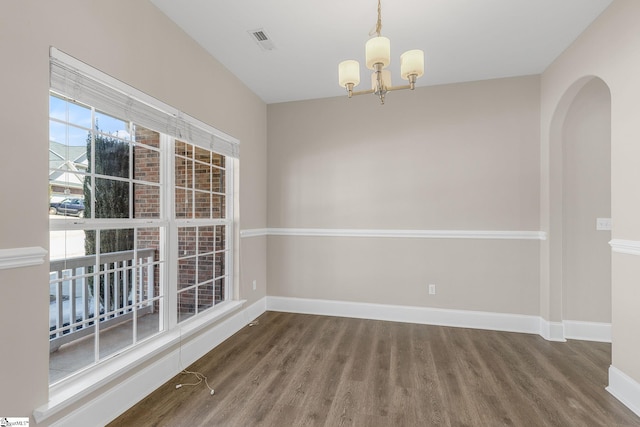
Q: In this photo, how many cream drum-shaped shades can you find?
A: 4